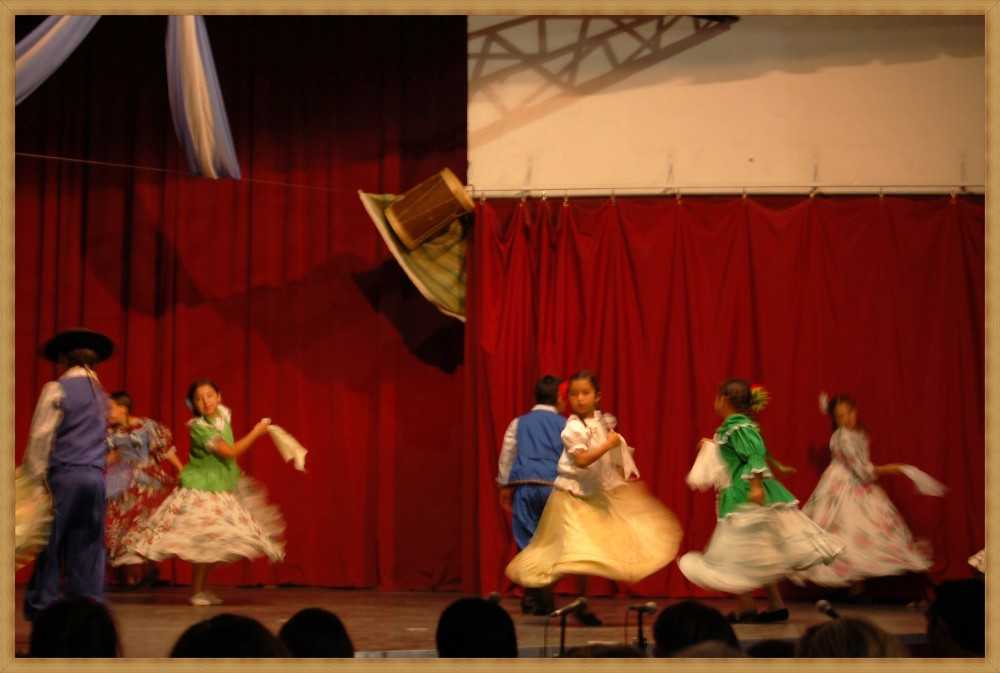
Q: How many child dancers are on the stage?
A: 7